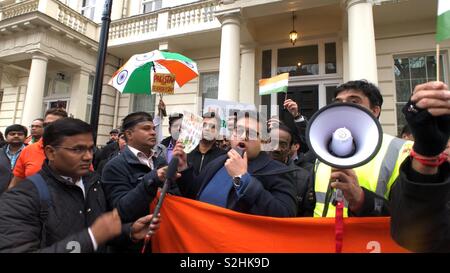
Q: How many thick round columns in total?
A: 3